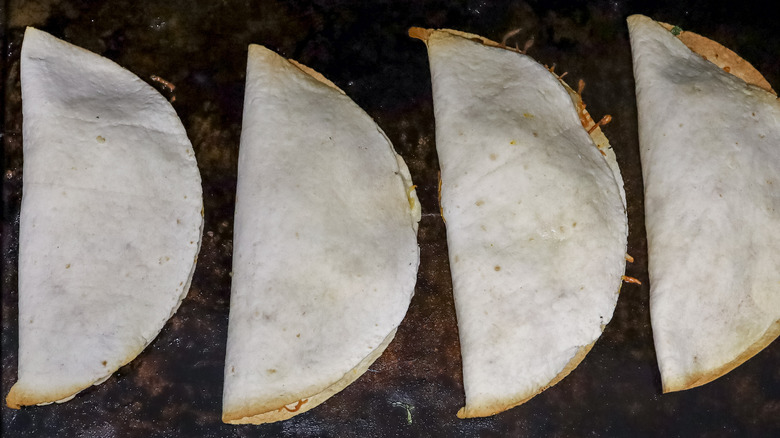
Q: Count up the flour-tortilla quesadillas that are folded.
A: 4